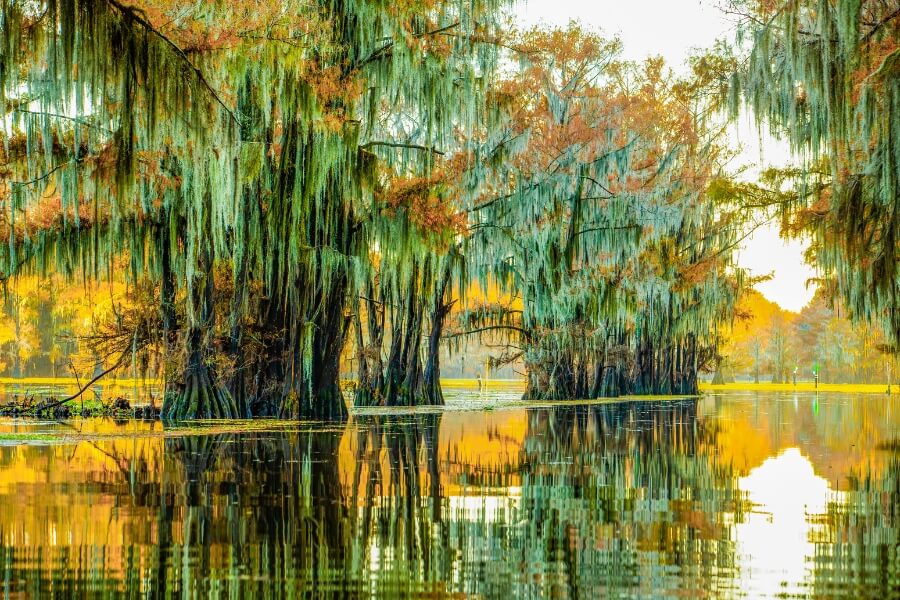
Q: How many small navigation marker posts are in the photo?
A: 2